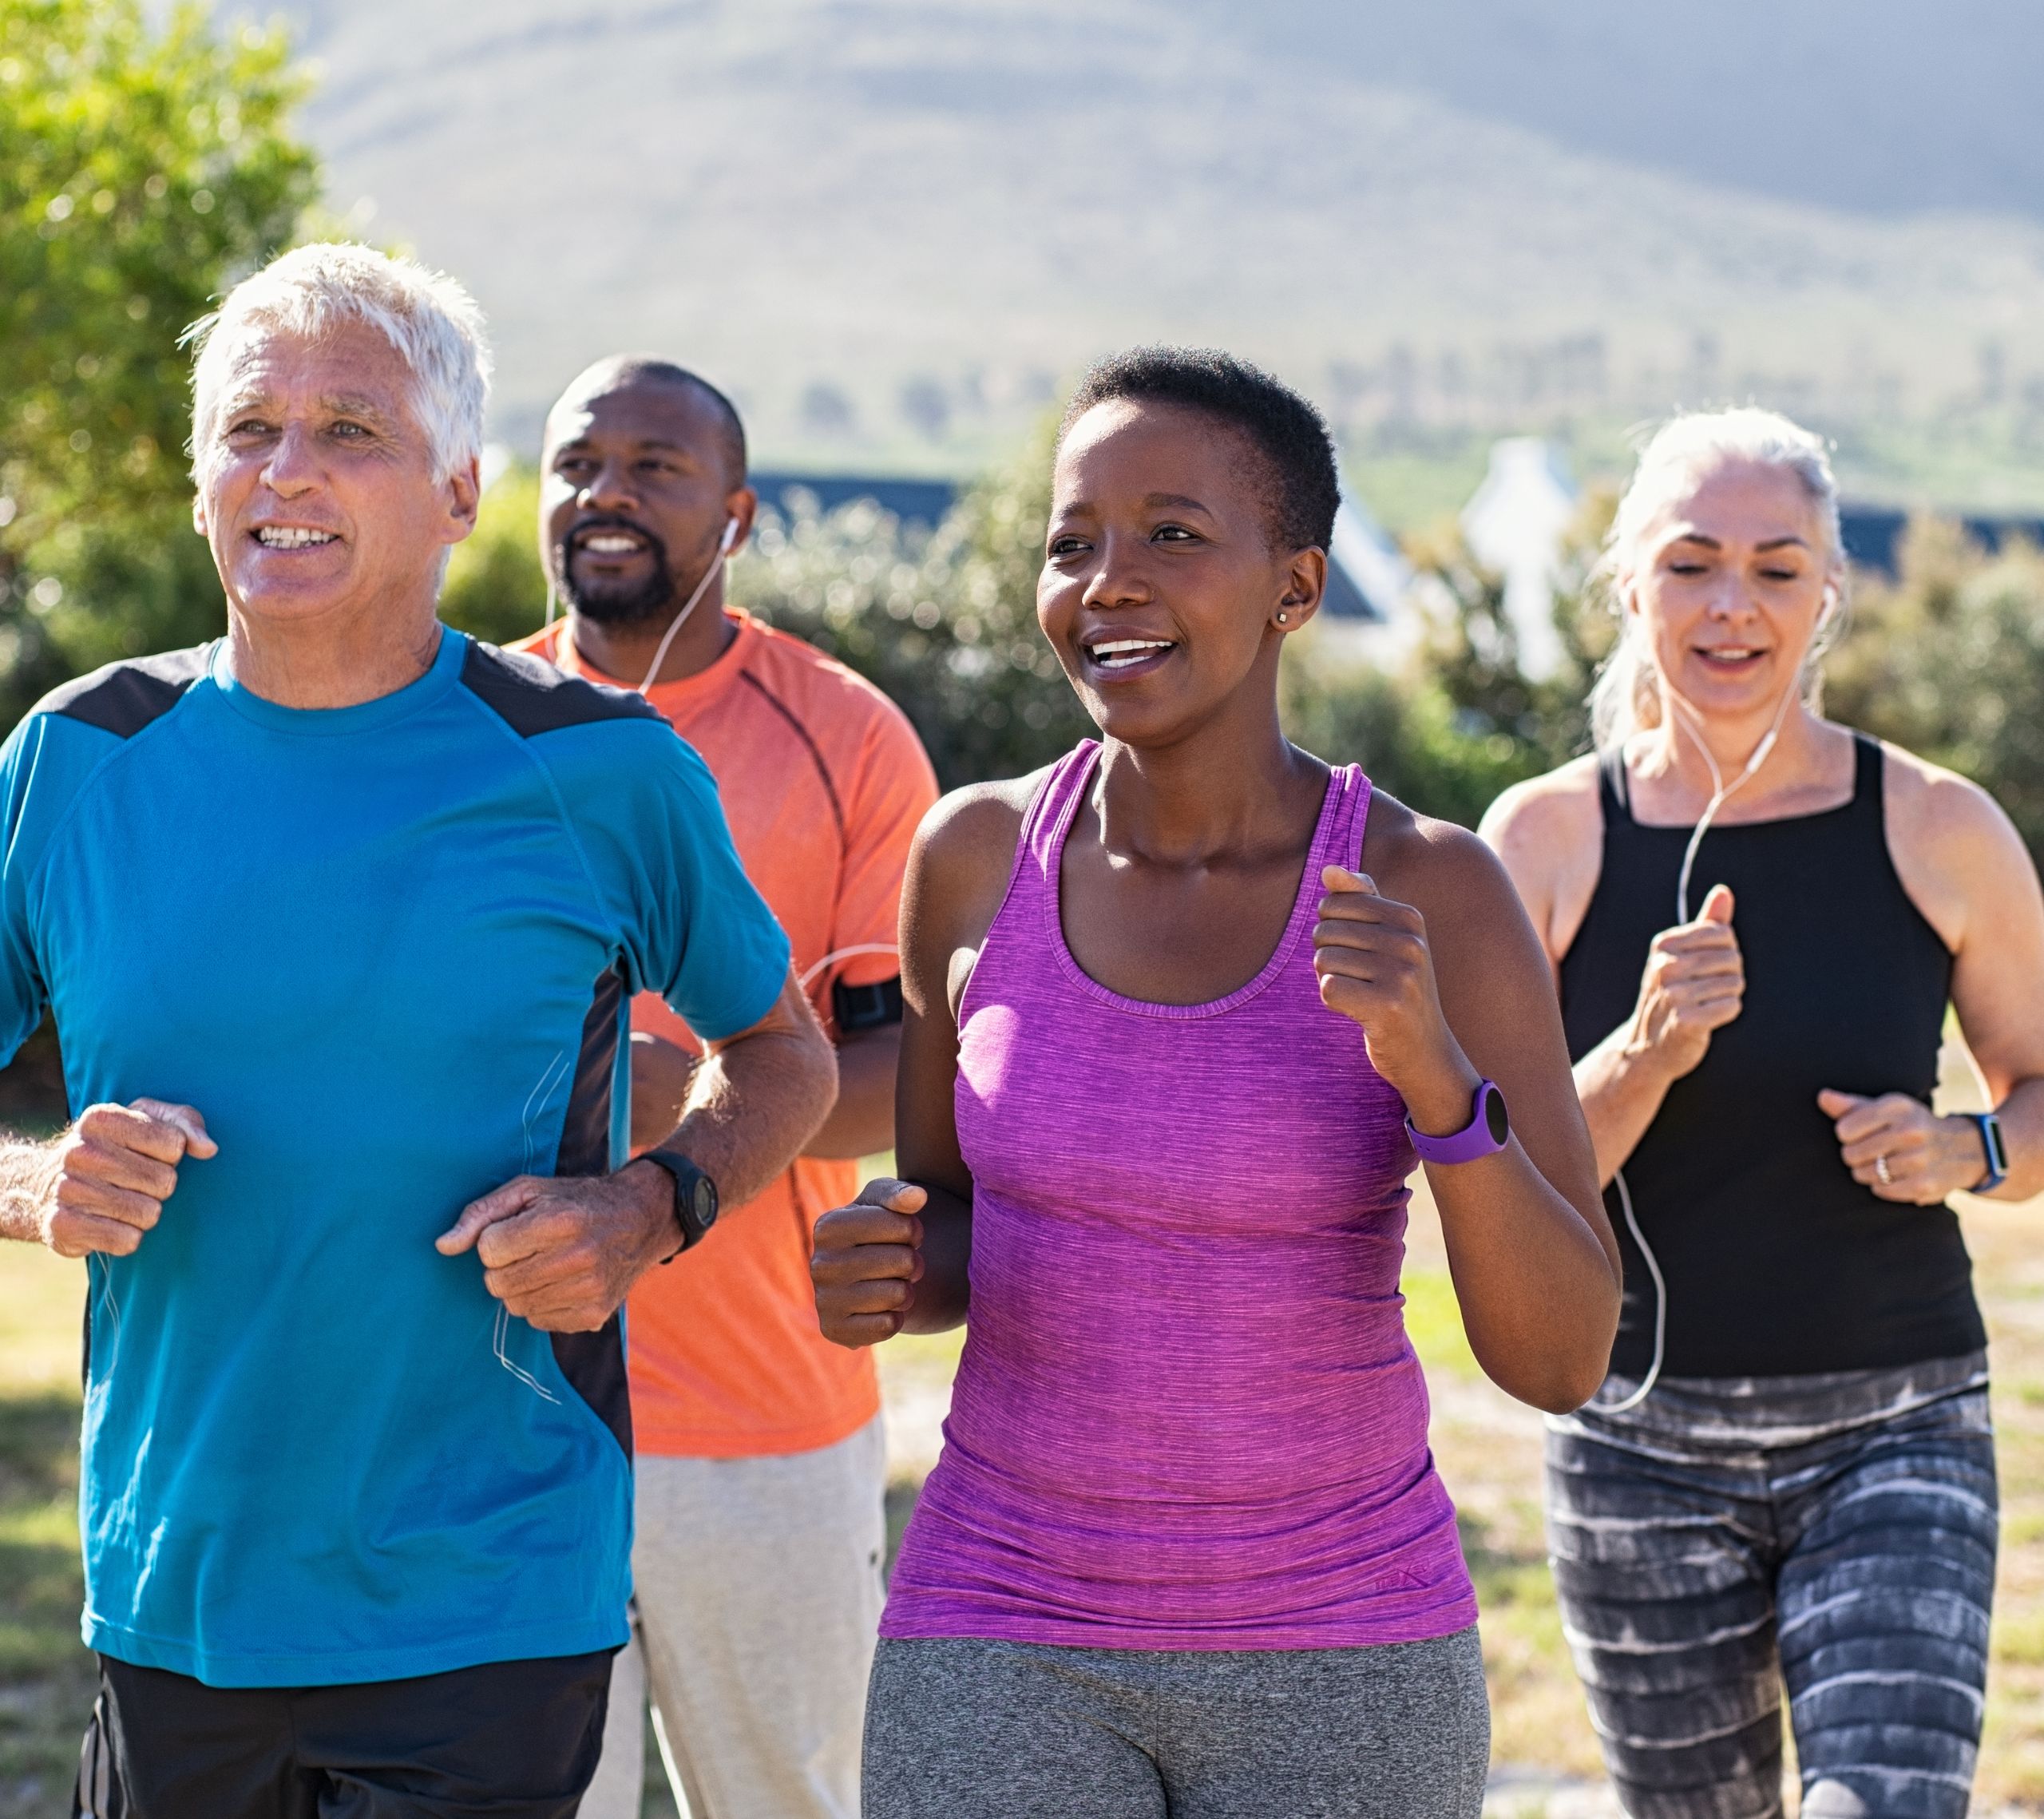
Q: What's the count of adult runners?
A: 4